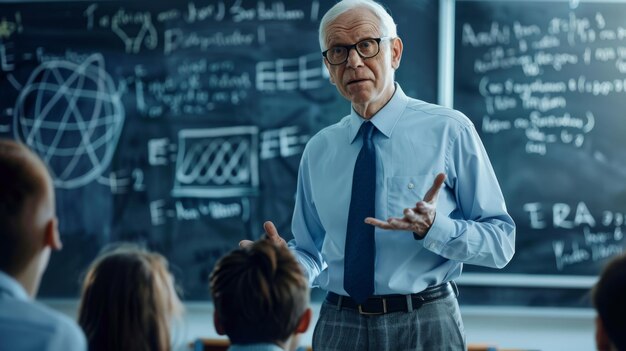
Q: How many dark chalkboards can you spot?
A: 2